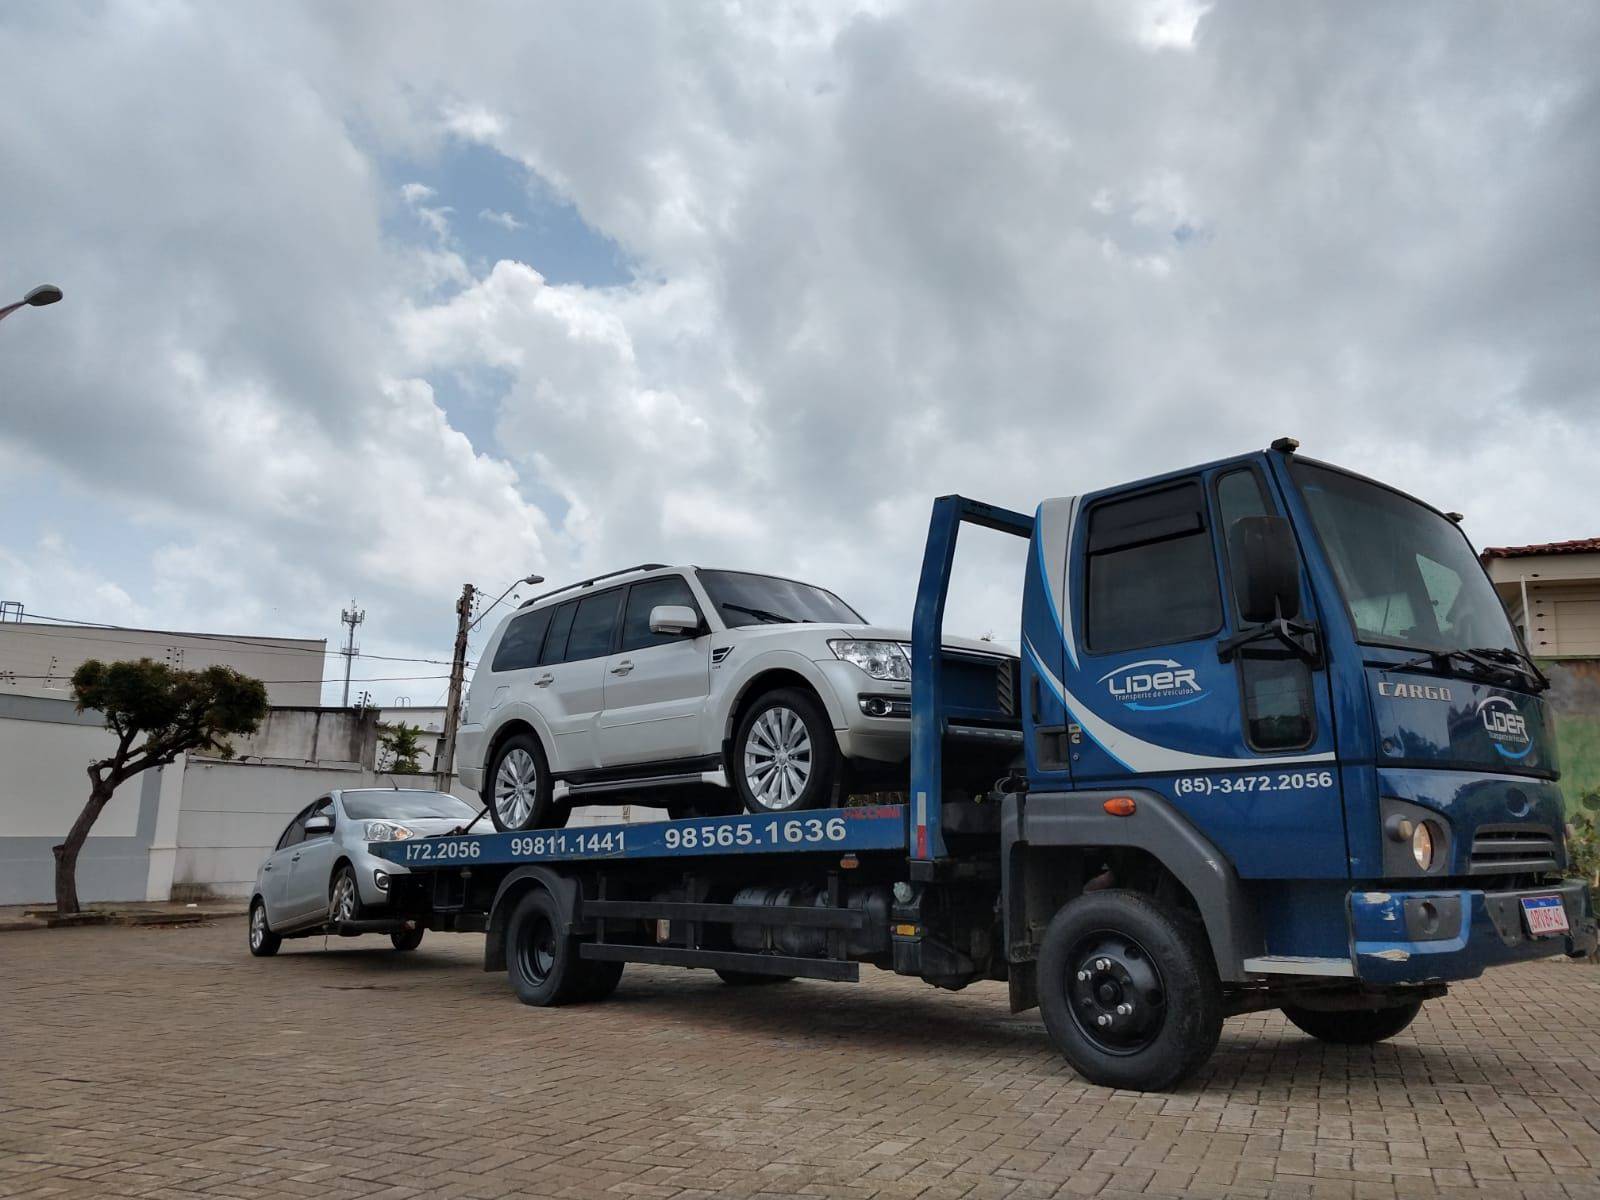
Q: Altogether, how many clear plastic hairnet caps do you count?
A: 0